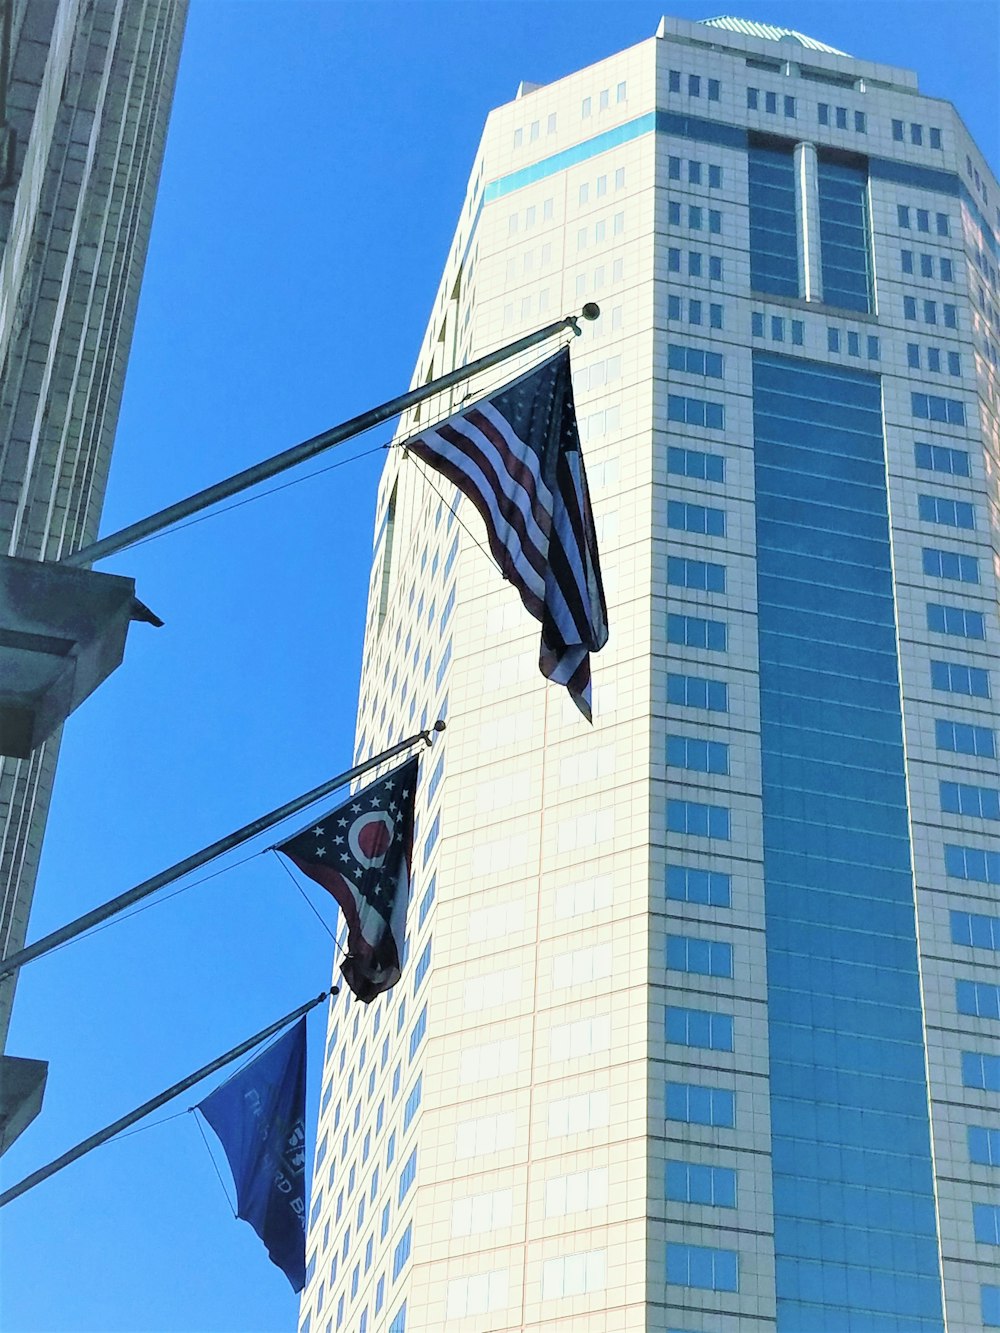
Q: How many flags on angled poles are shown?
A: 3